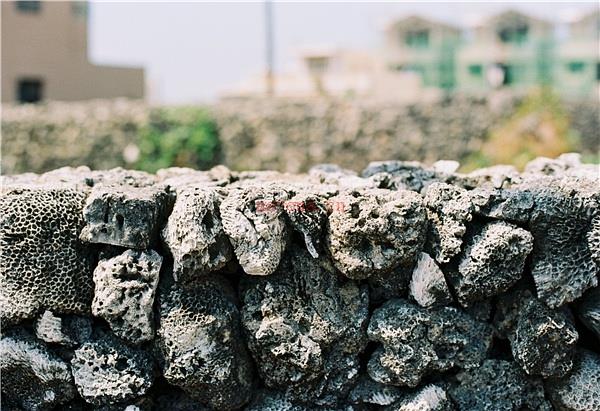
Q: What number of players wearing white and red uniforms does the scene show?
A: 0